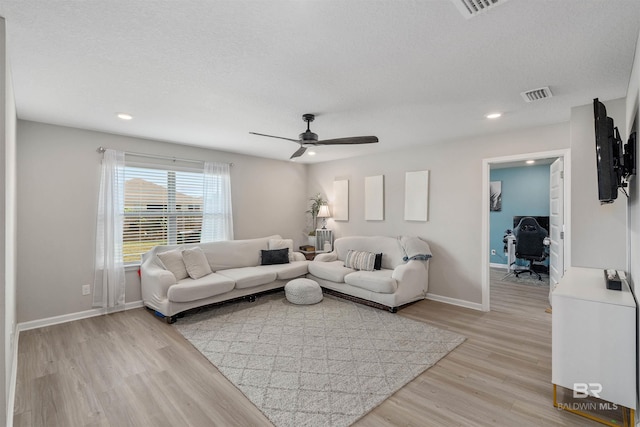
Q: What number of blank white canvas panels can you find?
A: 3